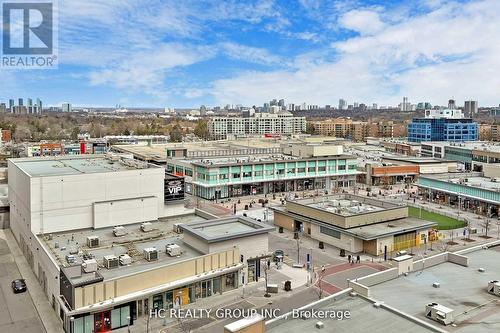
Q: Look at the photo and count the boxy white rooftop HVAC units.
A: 11